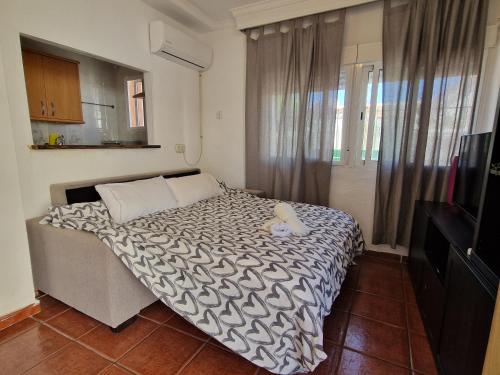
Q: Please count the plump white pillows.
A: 2